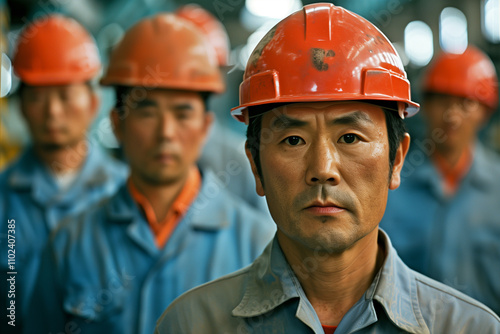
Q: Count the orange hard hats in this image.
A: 5